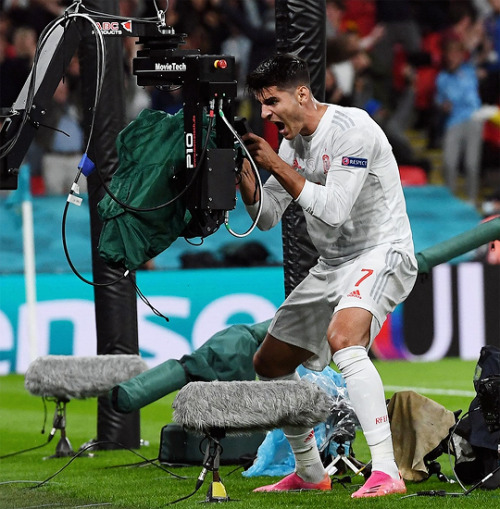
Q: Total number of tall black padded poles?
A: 2